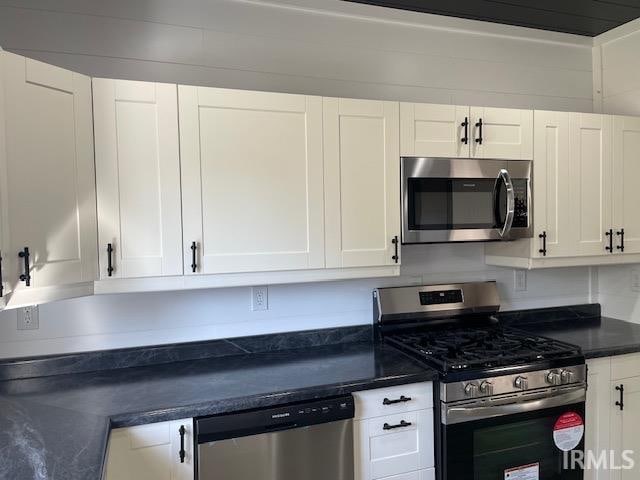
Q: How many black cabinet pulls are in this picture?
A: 14